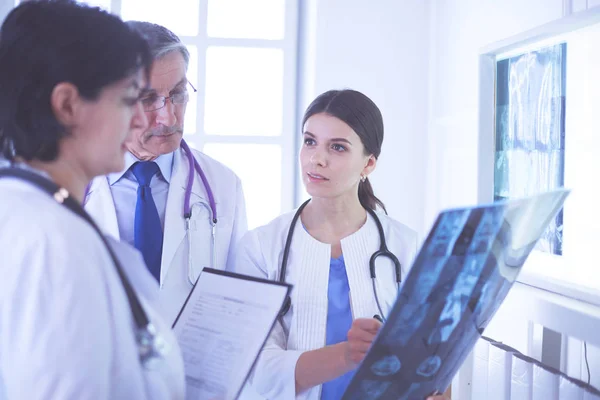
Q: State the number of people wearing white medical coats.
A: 3